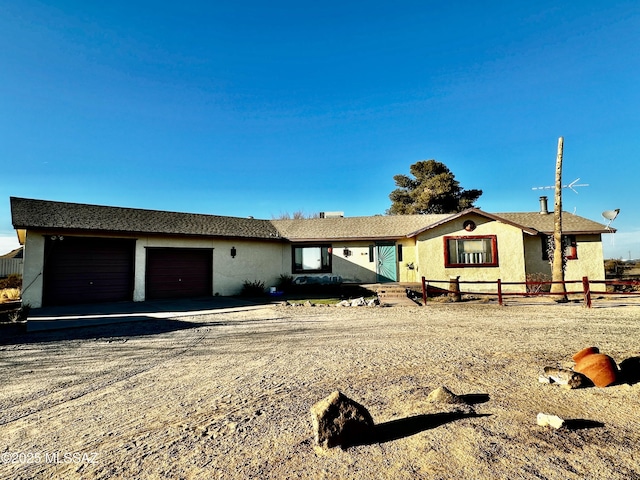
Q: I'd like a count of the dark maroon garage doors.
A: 2